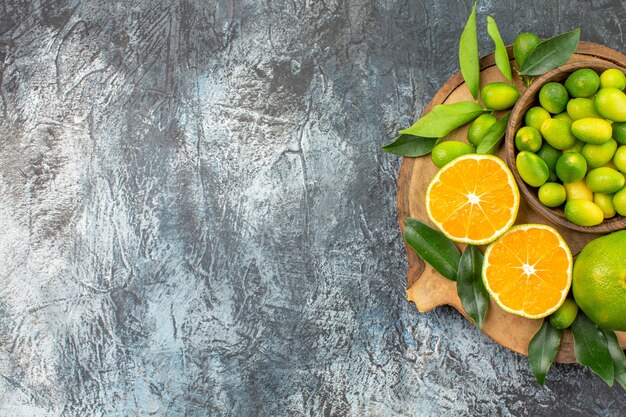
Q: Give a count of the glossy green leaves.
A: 11